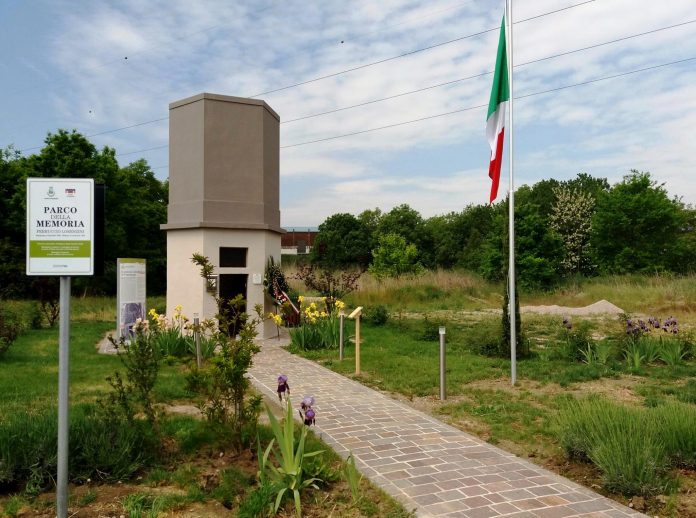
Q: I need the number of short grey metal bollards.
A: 3